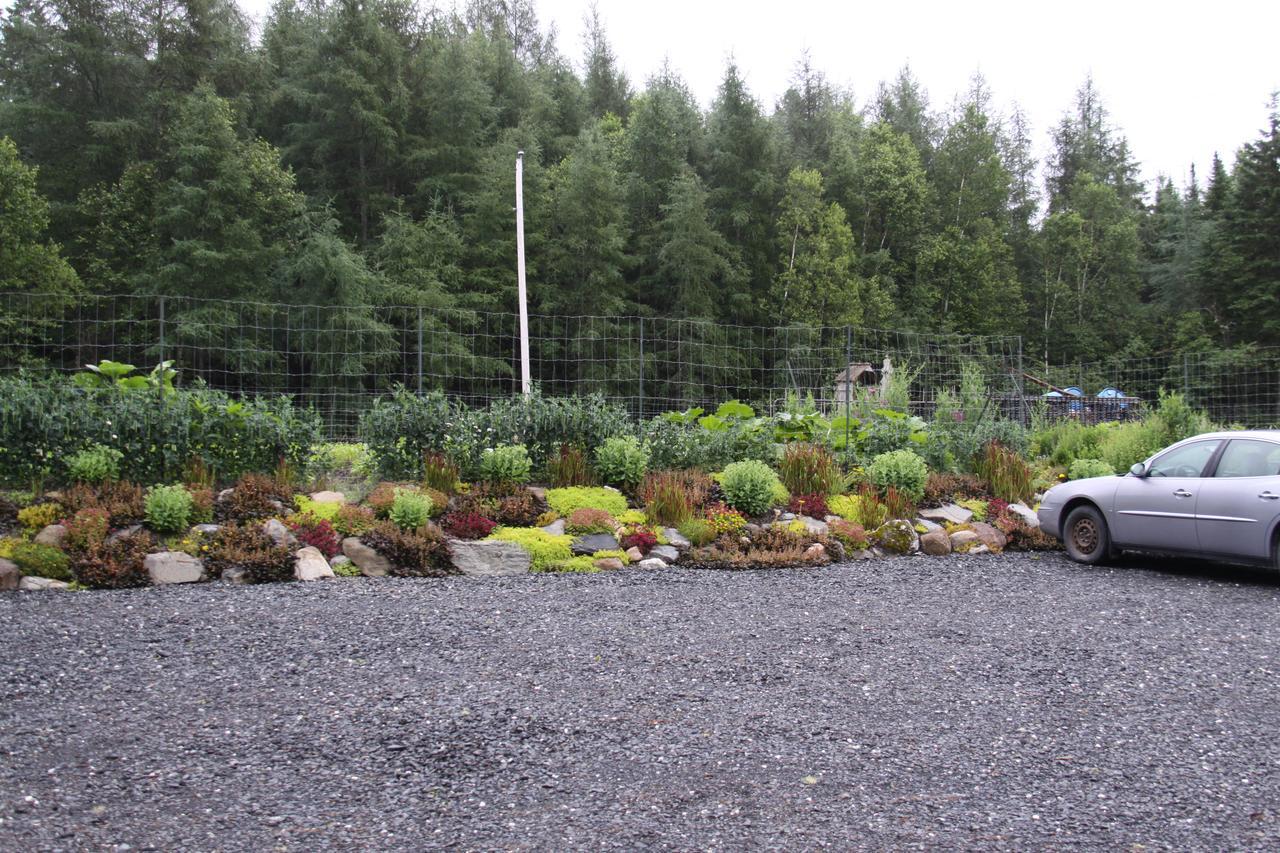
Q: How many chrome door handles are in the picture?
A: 2